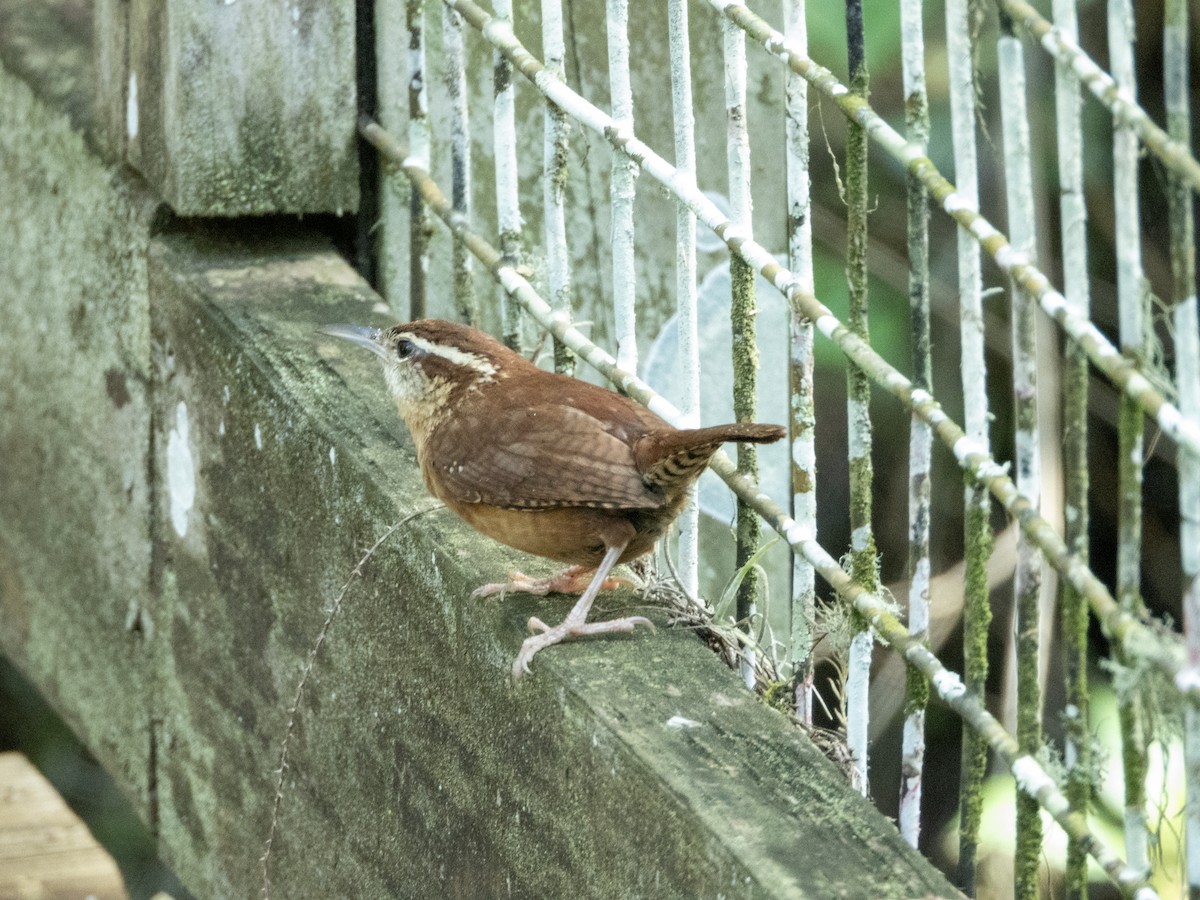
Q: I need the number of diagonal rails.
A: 4